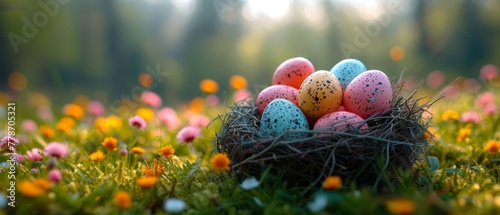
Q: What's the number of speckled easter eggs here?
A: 7